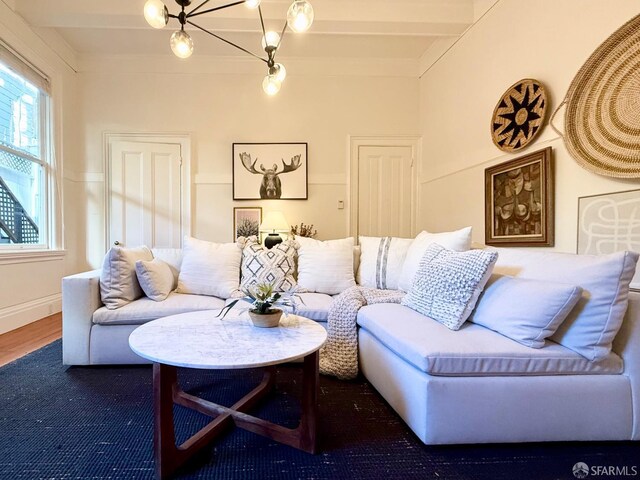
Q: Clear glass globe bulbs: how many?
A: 7